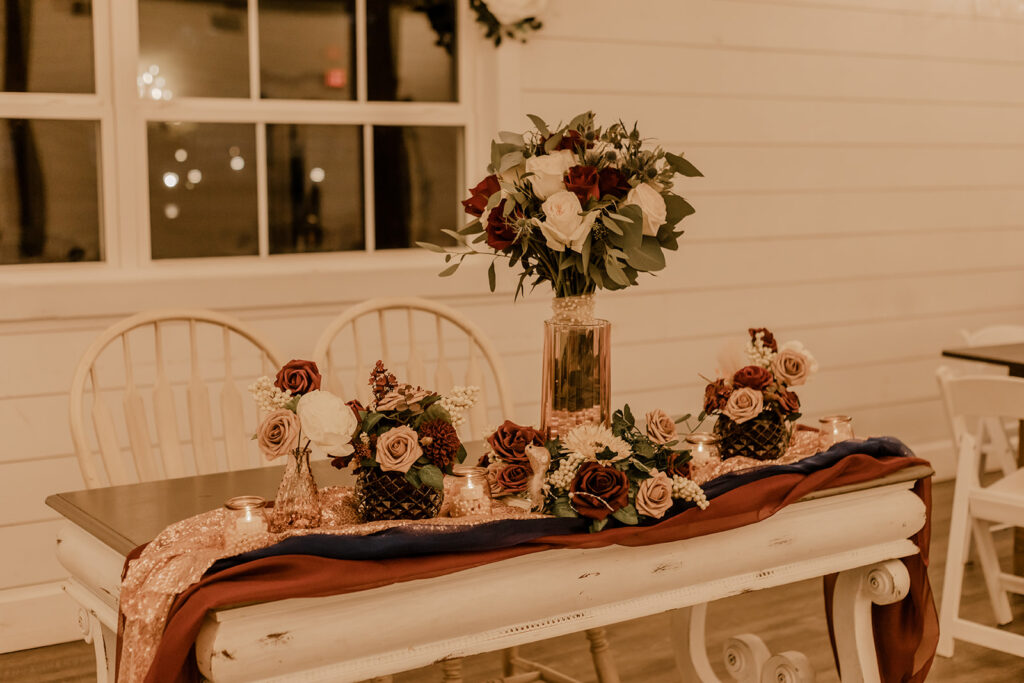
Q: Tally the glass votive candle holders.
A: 4